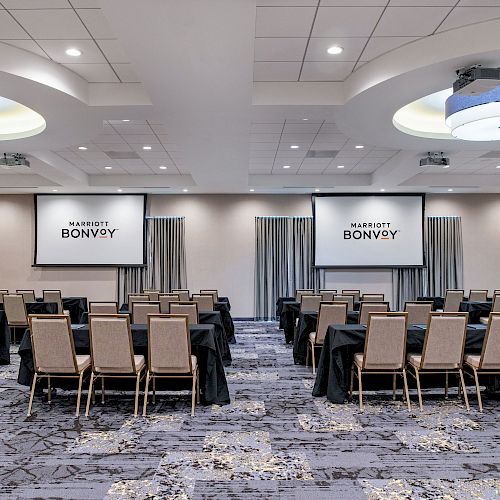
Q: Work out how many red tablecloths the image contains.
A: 0